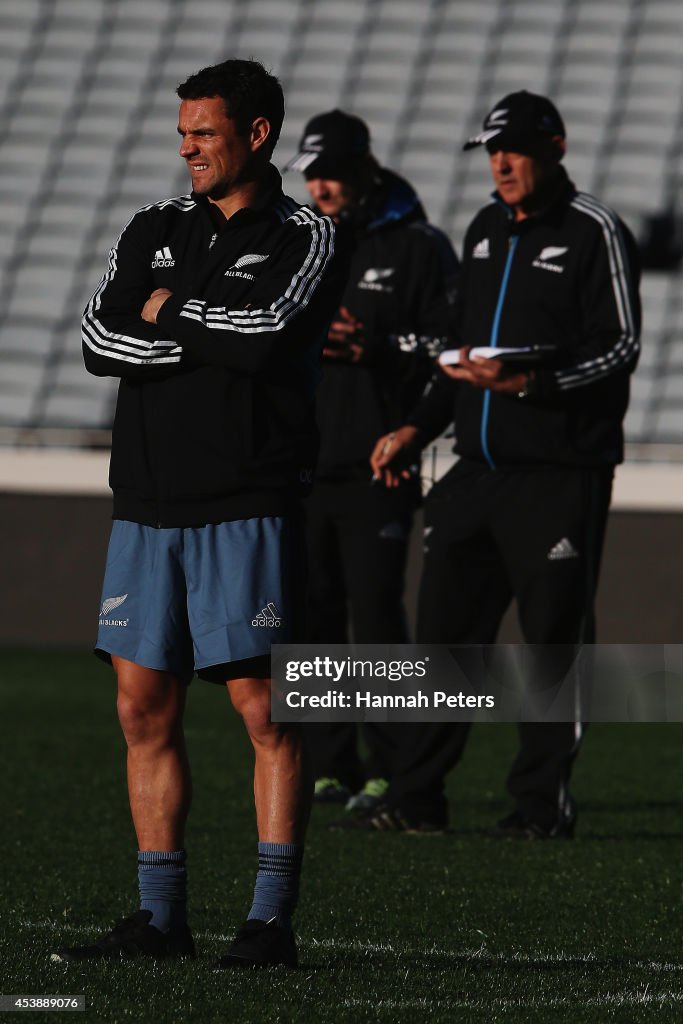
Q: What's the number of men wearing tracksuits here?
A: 2